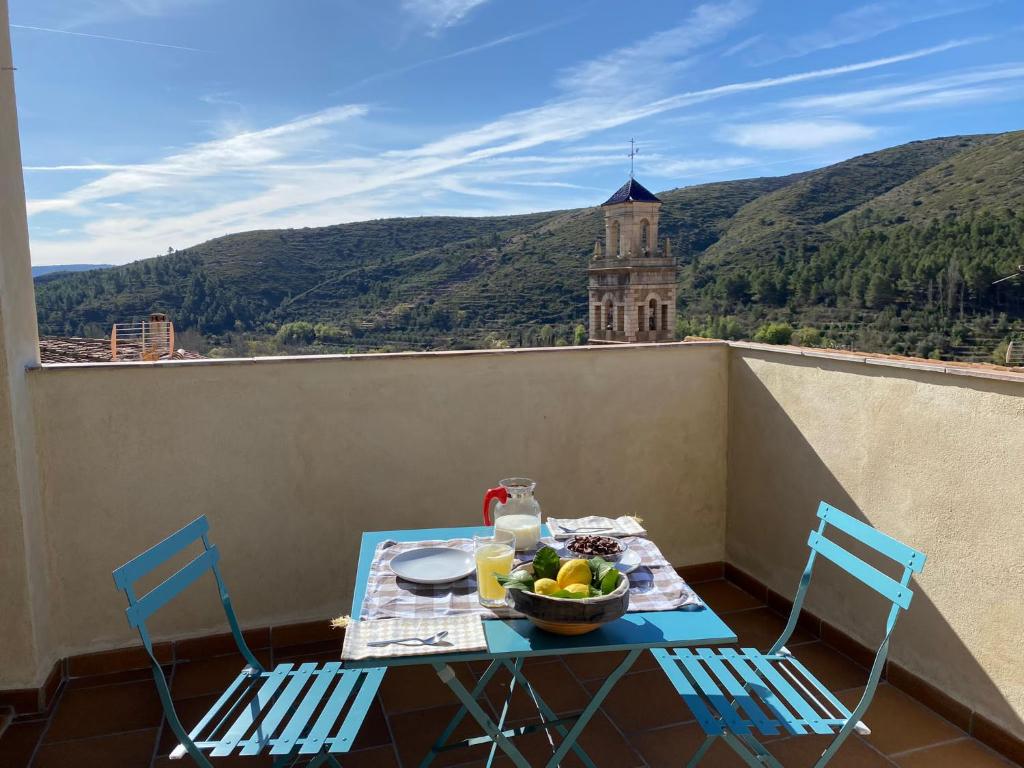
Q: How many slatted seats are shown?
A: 2